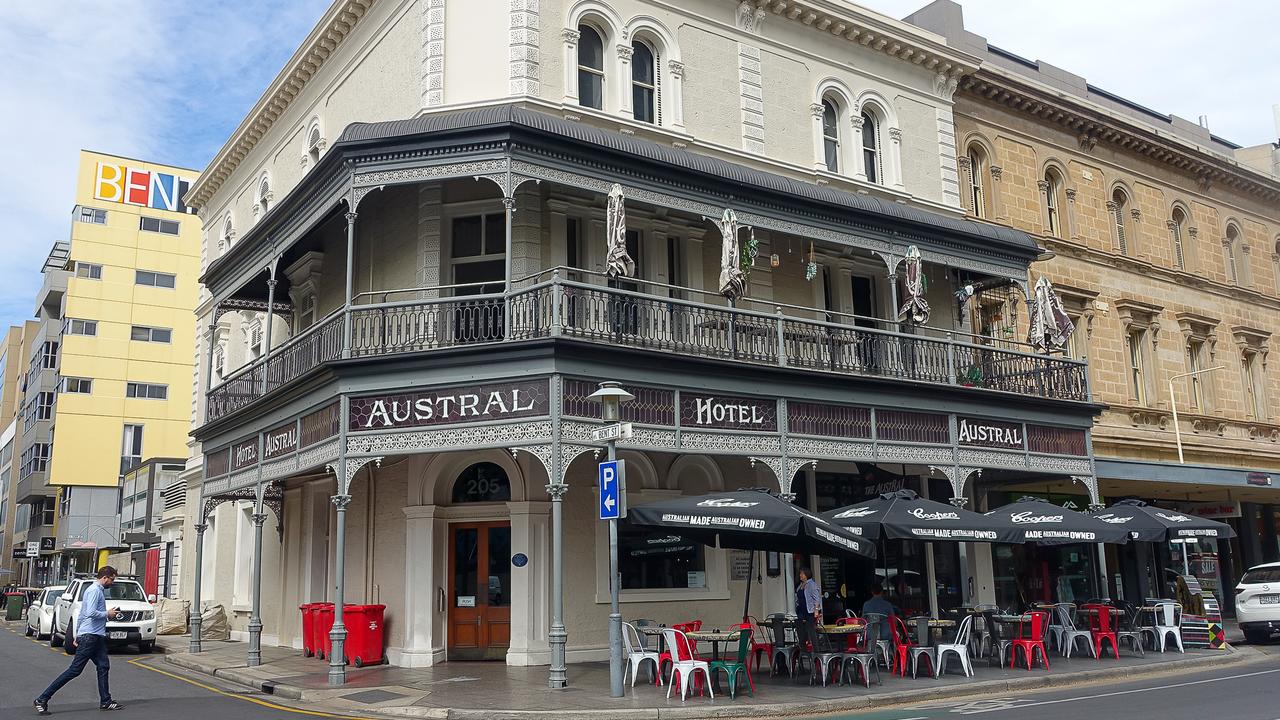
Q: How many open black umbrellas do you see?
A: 4